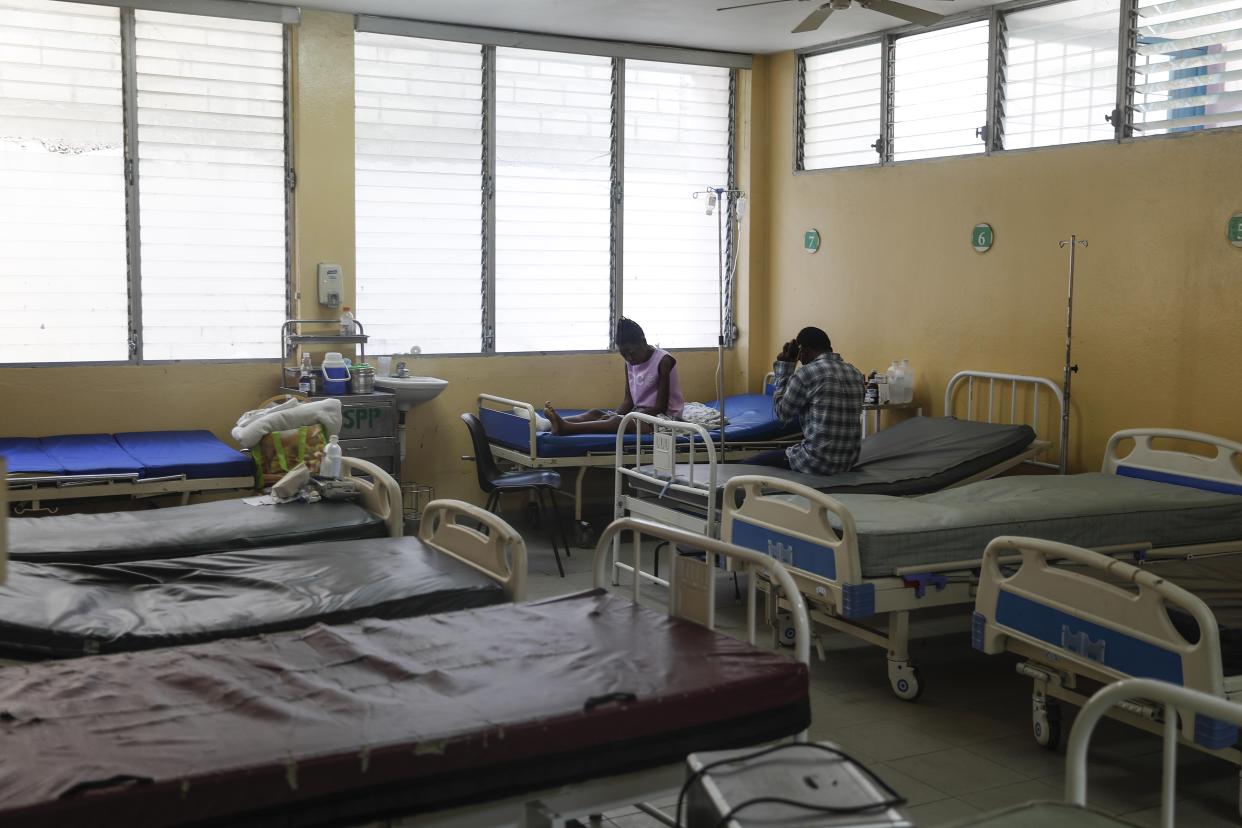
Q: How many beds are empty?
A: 7